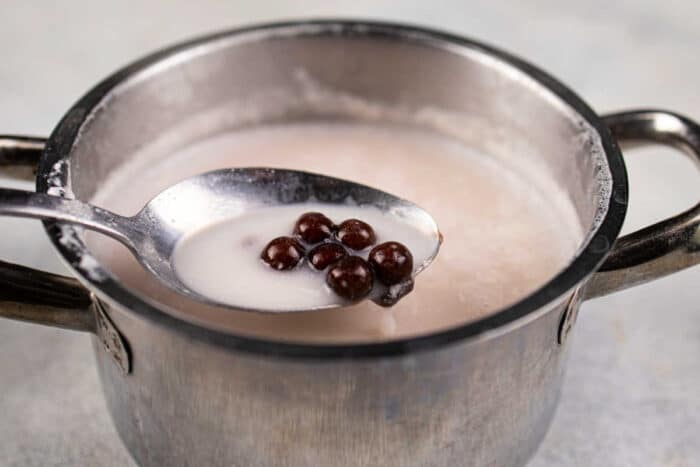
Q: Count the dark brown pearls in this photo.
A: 6